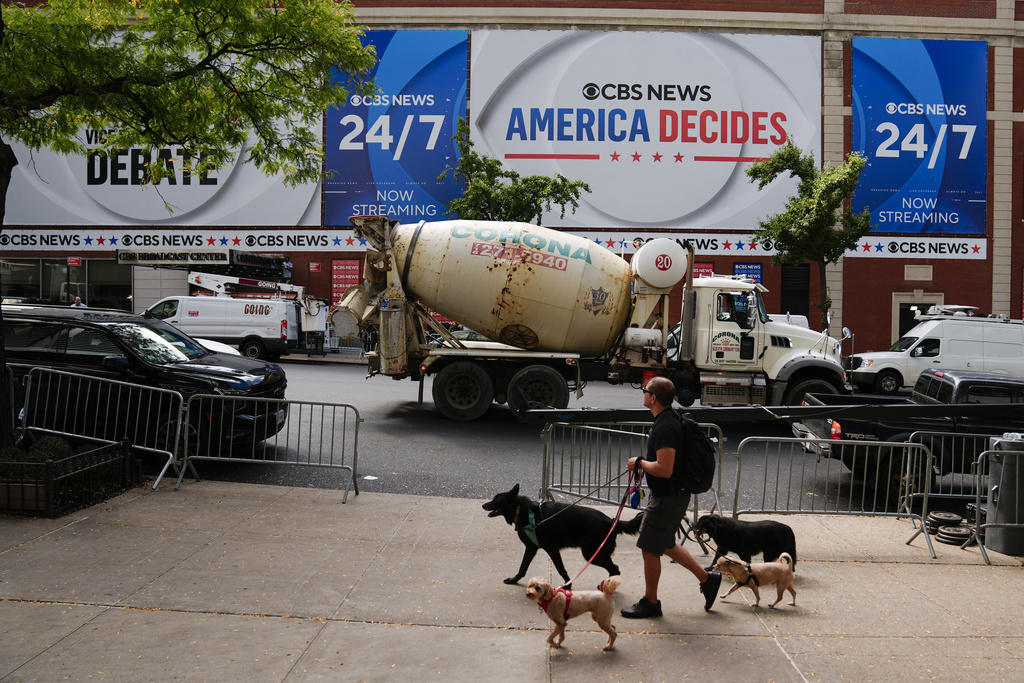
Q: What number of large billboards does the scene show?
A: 4